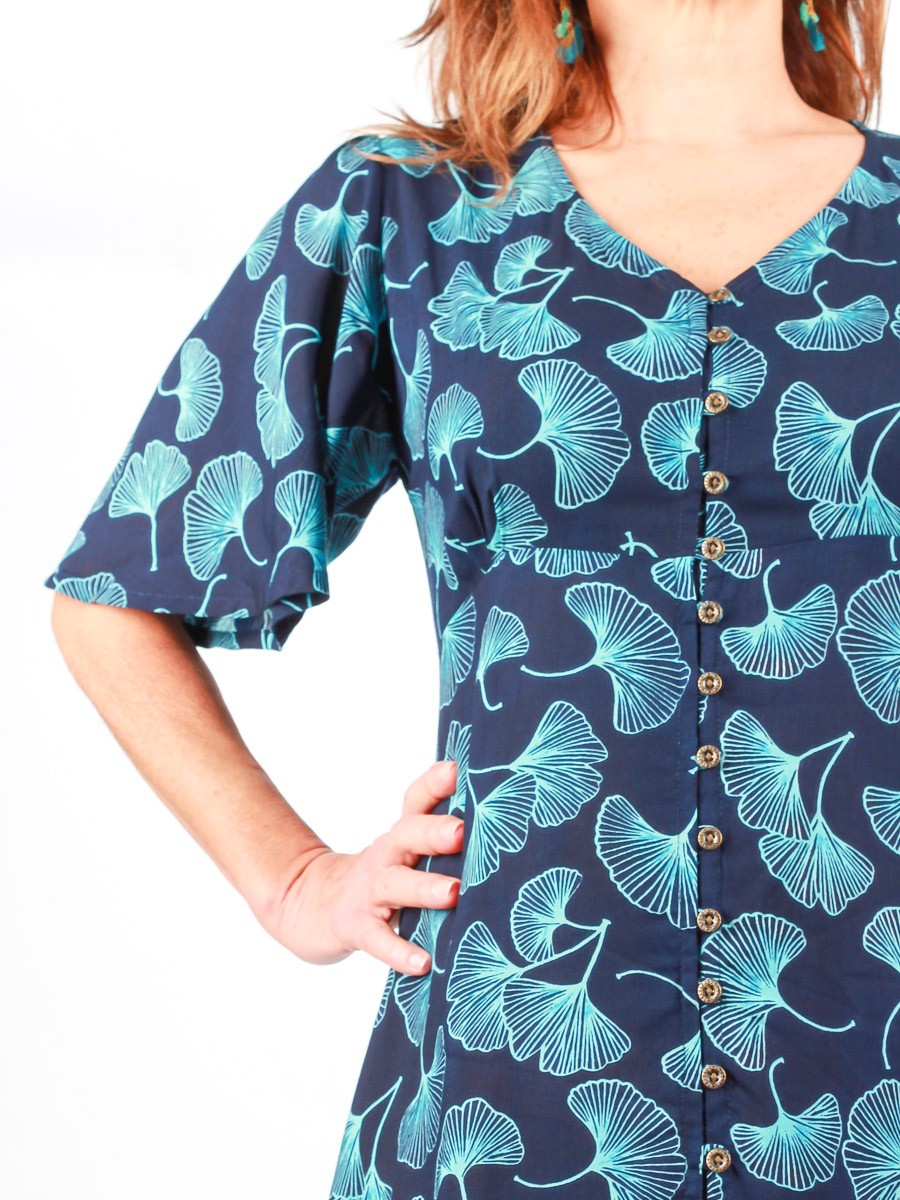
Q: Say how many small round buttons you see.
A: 13